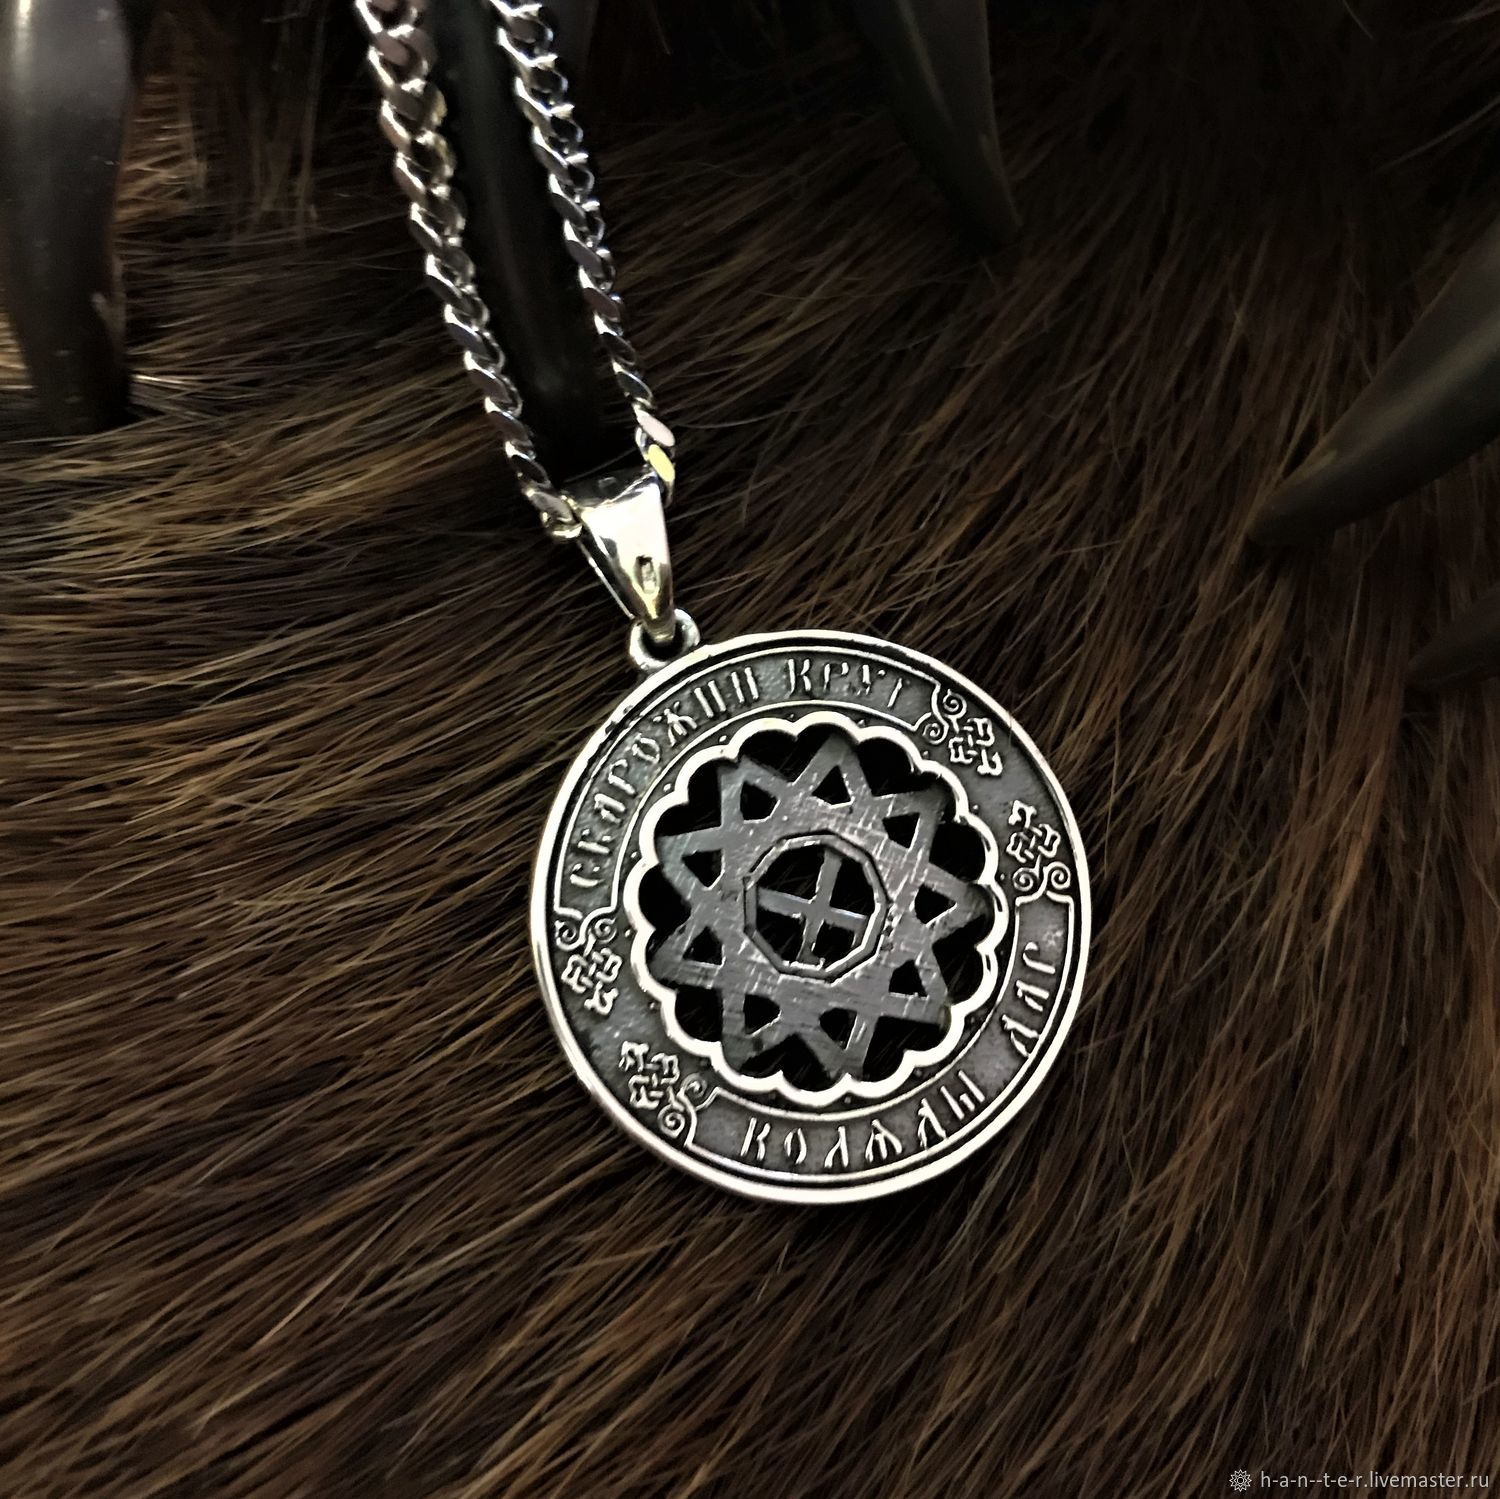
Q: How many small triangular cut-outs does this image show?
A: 9